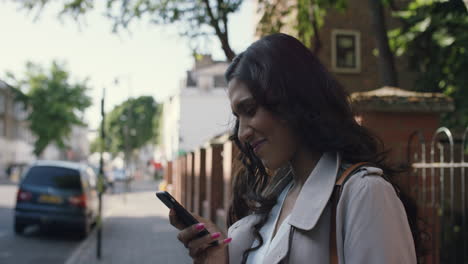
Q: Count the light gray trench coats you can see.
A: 1